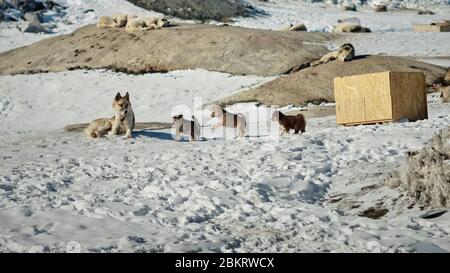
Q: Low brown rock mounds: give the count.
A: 2